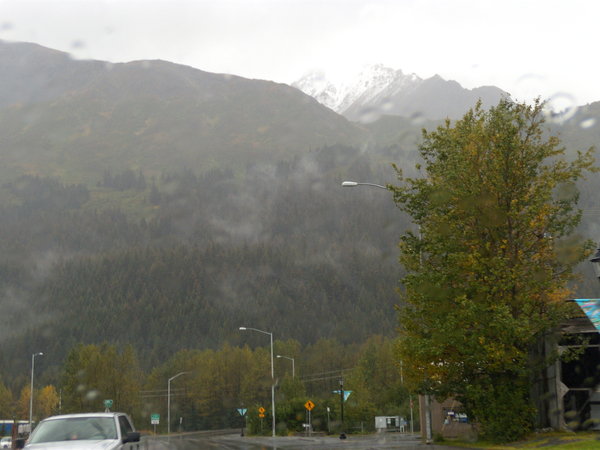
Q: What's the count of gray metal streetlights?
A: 5